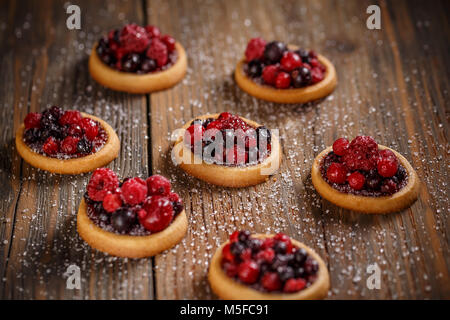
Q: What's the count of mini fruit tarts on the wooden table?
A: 7